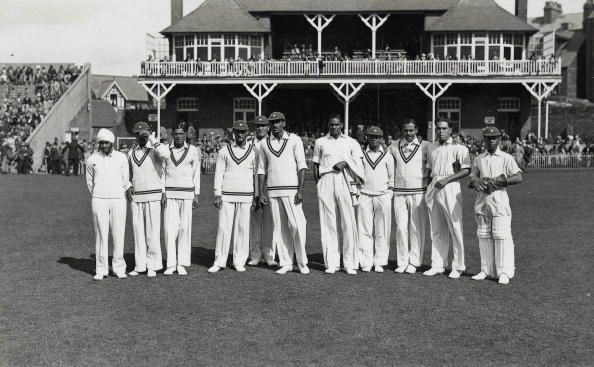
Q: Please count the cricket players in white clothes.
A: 11